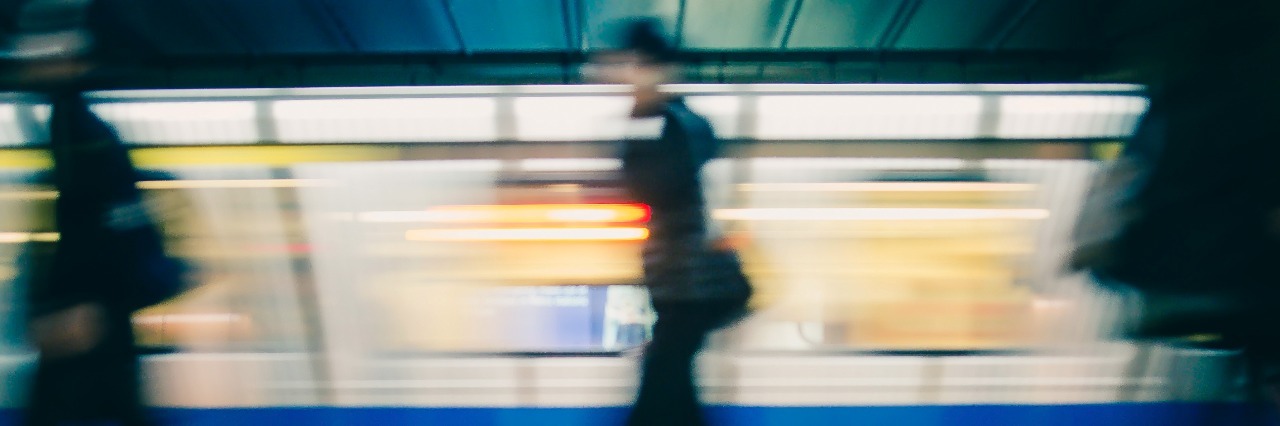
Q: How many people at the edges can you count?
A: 2